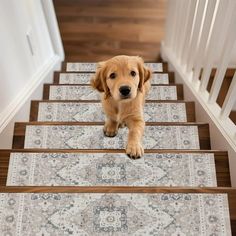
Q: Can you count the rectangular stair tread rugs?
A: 7